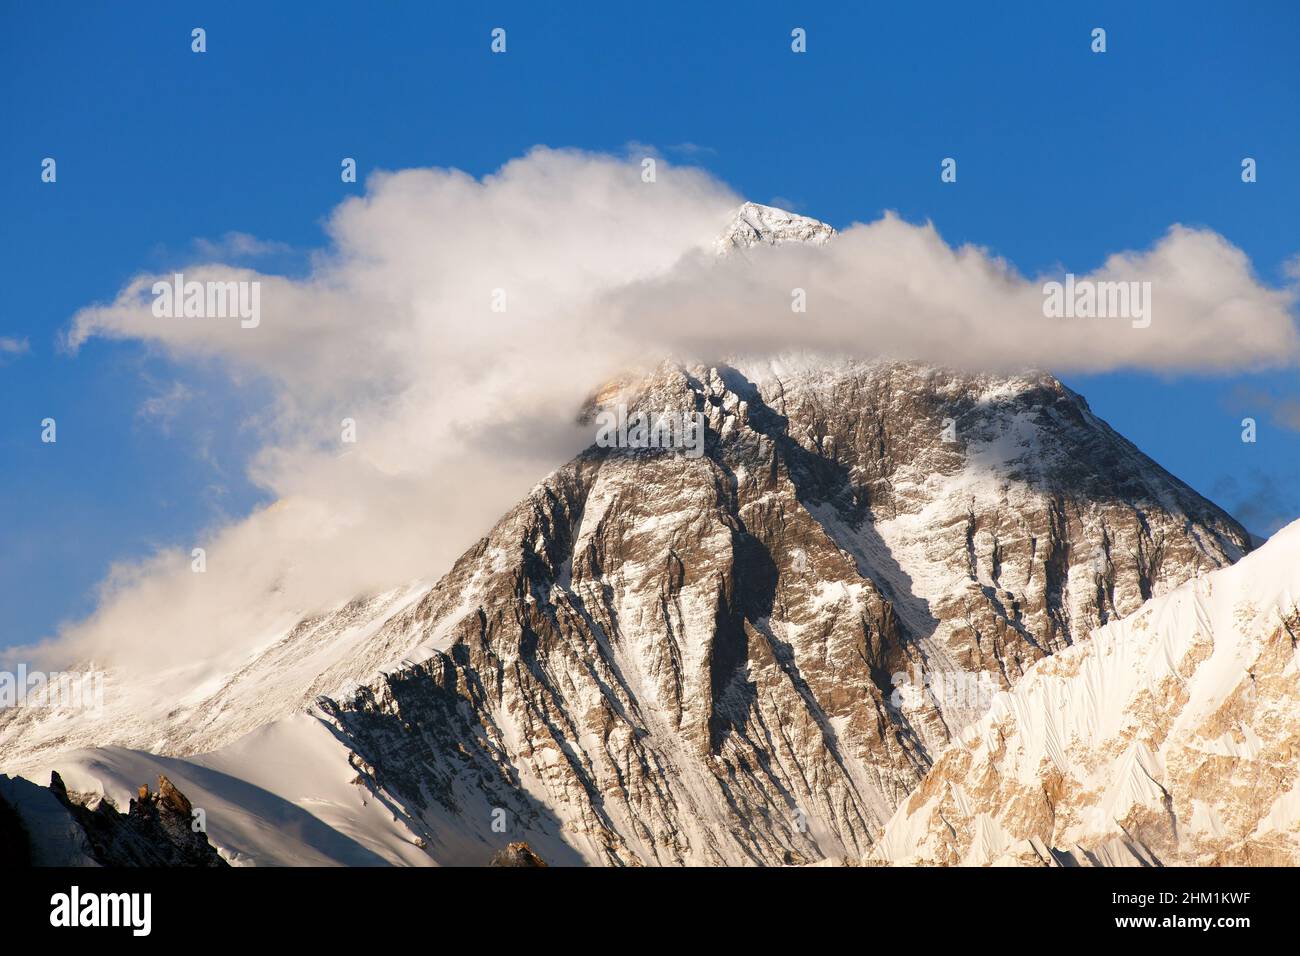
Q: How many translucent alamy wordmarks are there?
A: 5